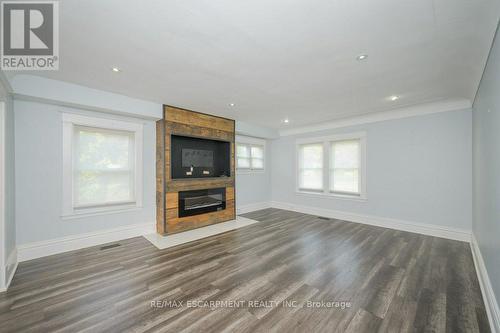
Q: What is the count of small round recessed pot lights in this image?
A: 5